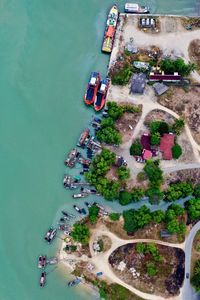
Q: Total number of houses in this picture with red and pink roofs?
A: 2